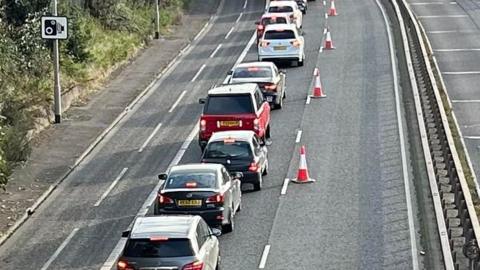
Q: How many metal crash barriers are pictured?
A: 2